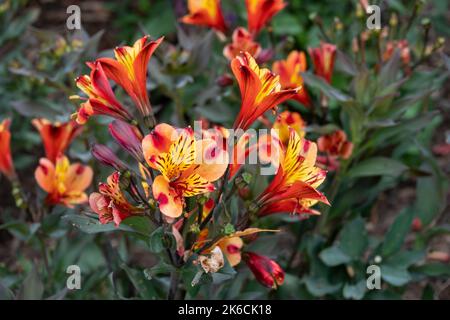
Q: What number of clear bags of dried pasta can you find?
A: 0